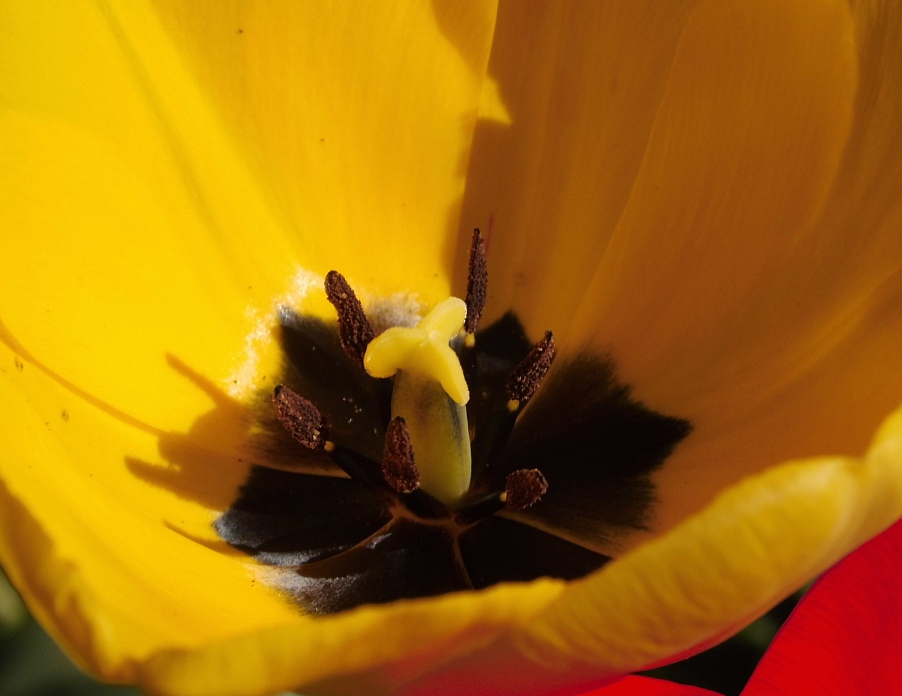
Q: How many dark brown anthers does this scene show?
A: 6